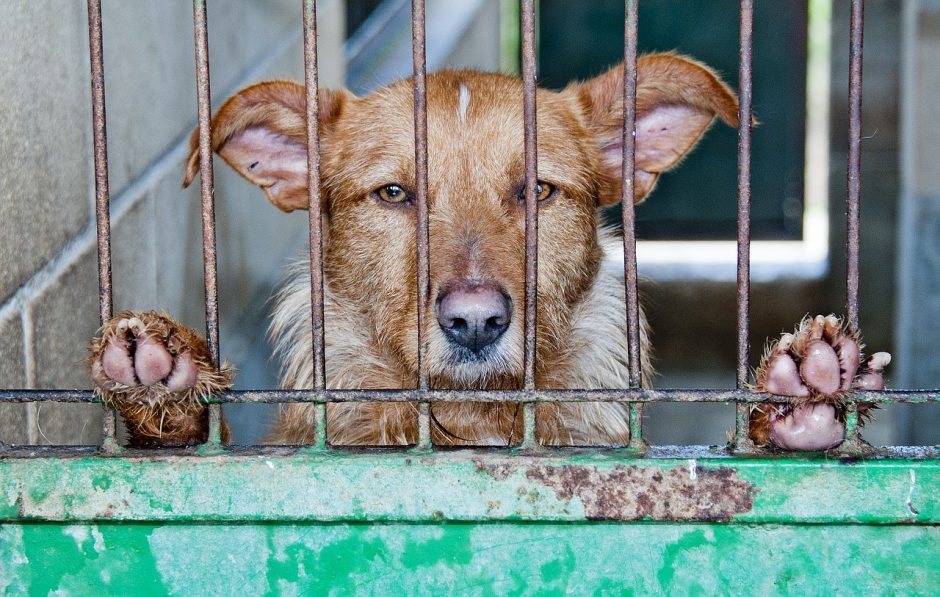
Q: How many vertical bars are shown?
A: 8